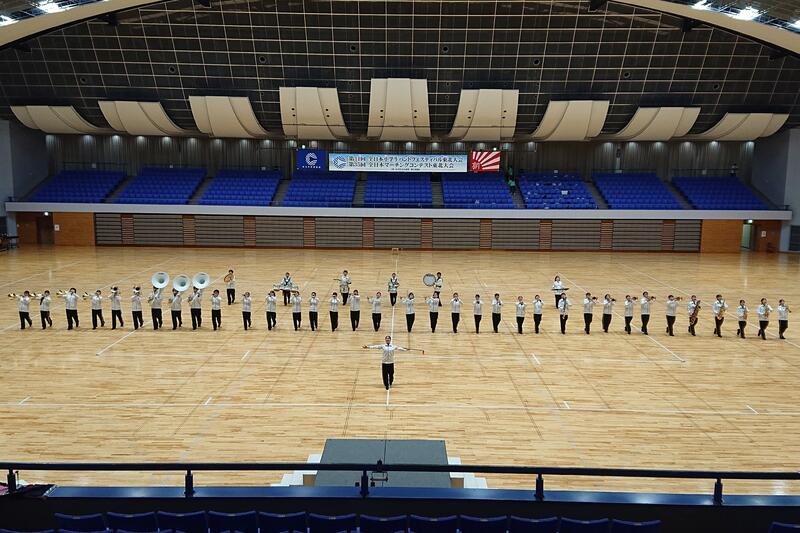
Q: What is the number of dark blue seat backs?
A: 13